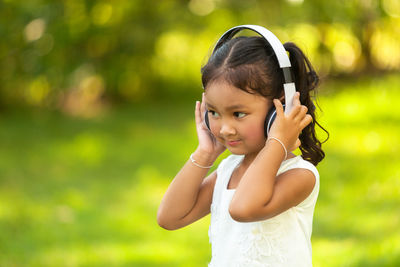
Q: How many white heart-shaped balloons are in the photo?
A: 0